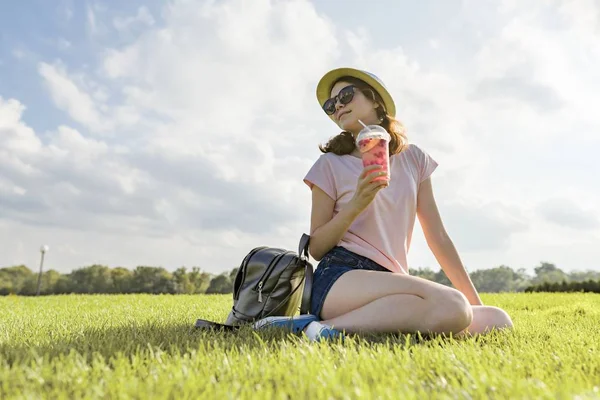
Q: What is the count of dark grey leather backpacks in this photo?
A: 1